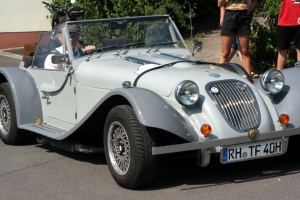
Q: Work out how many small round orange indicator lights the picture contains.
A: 2